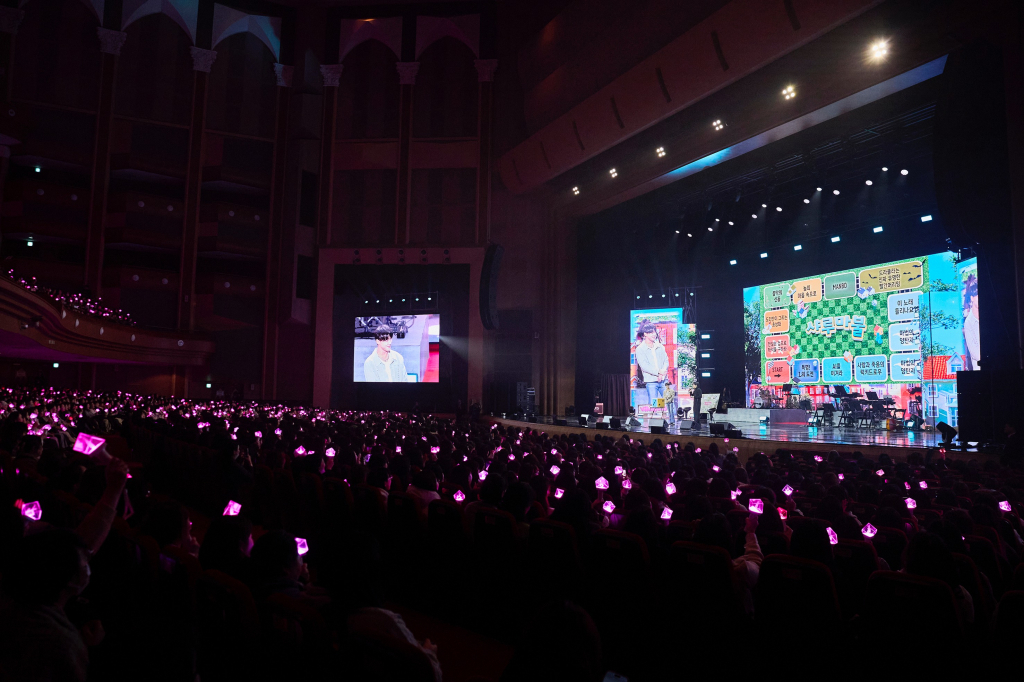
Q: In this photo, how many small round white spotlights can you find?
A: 14